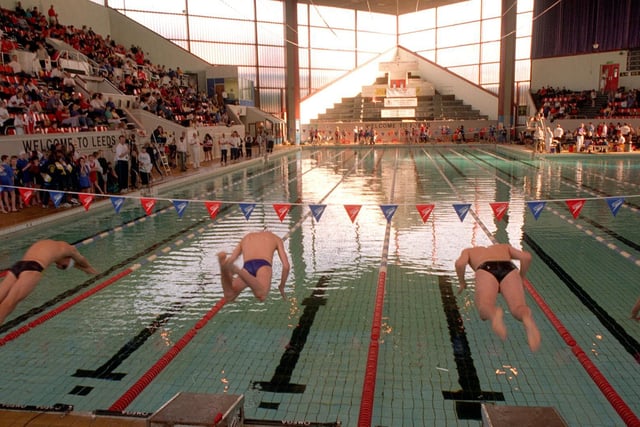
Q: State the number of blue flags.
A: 9